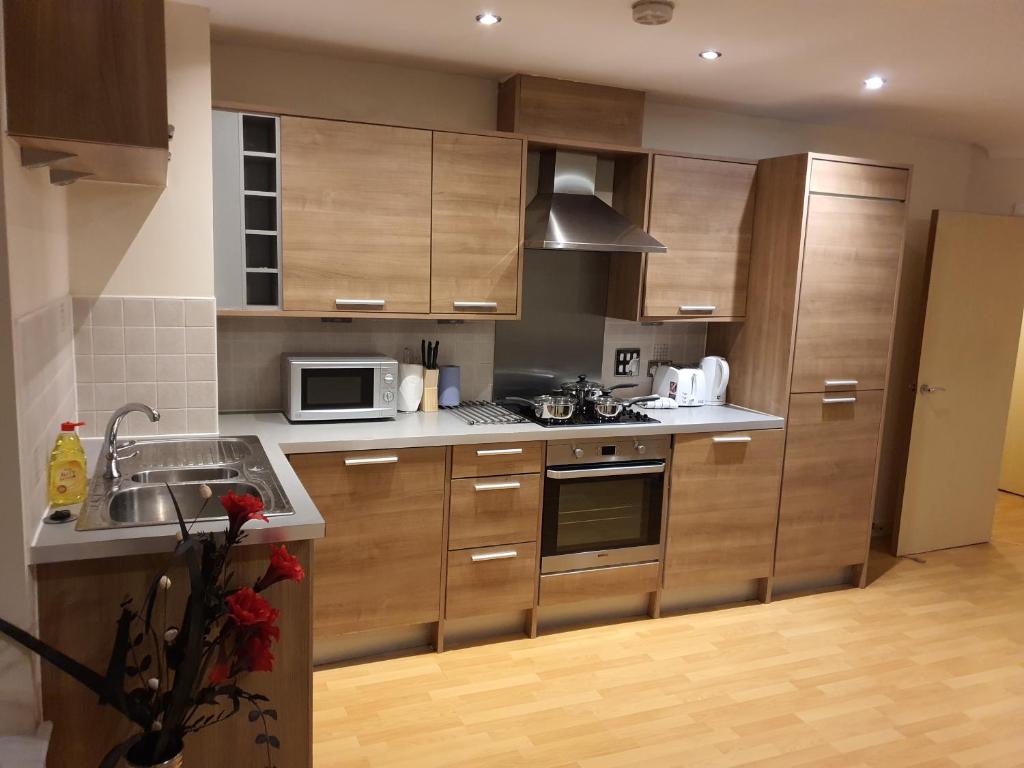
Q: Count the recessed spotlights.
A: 3